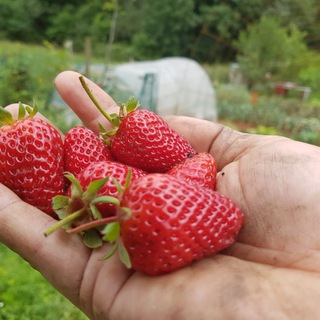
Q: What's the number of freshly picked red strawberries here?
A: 6